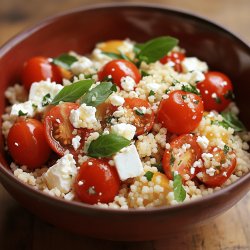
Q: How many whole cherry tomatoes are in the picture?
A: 6